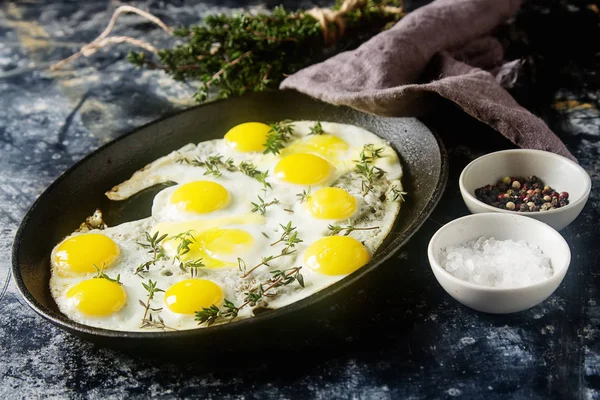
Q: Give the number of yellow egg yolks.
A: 10